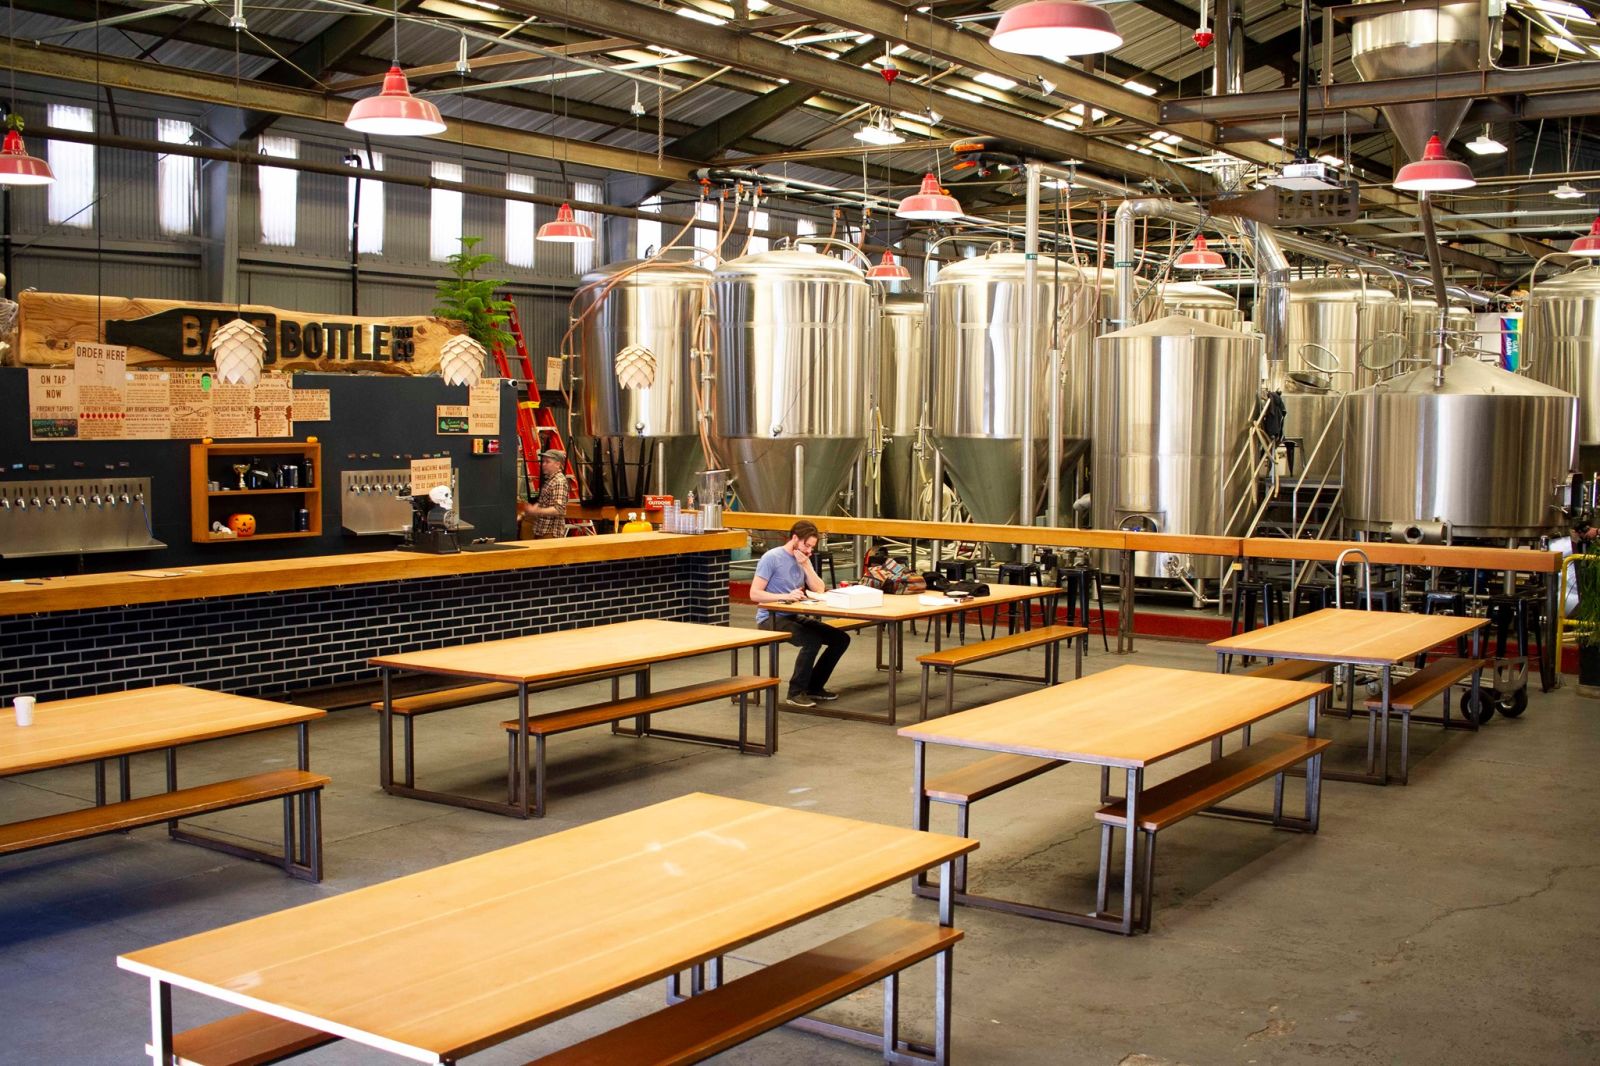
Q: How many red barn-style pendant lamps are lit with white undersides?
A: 9